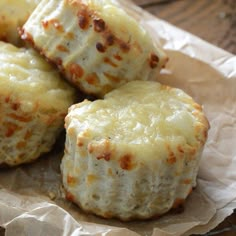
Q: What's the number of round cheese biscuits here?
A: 4